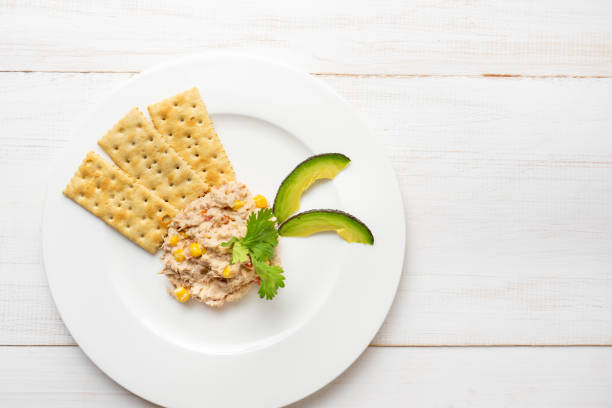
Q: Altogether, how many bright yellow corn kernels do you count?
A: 7